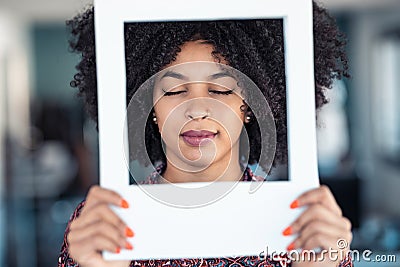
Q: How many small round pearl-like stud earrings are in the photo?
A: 2